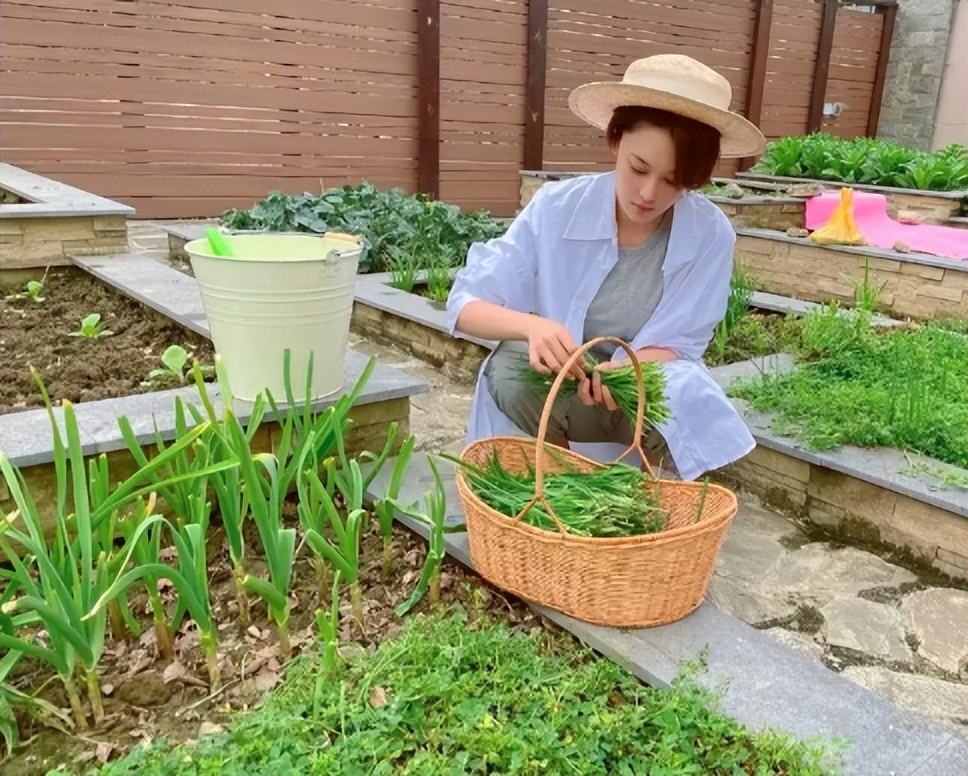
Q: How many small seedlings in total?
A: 3